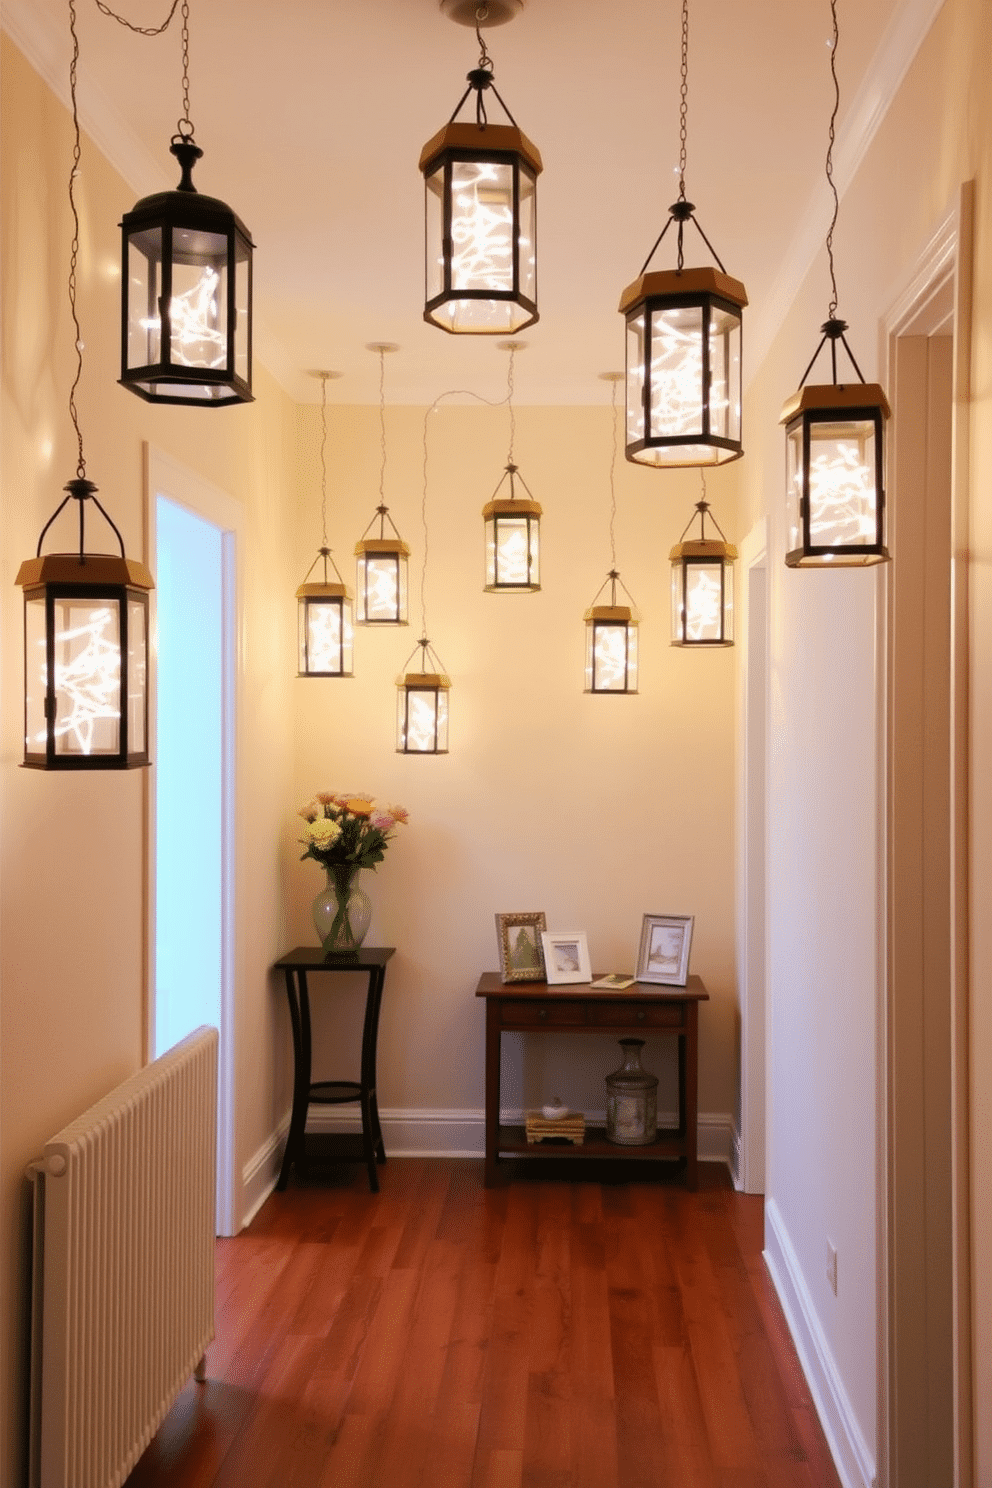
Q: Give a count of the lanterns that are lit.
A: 11